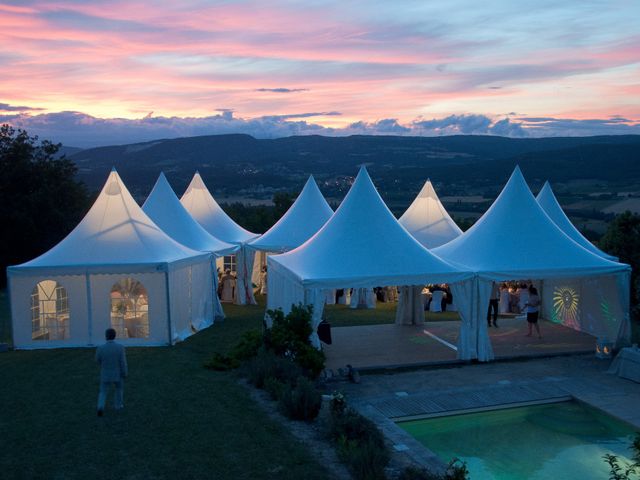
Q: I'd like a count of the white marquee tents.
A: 8